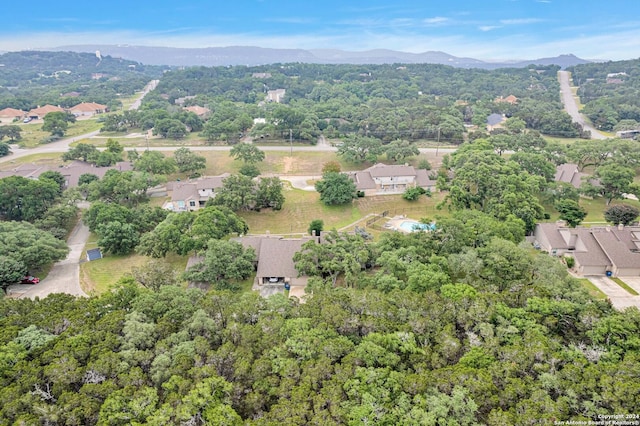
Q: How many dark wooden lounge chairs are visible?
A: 0